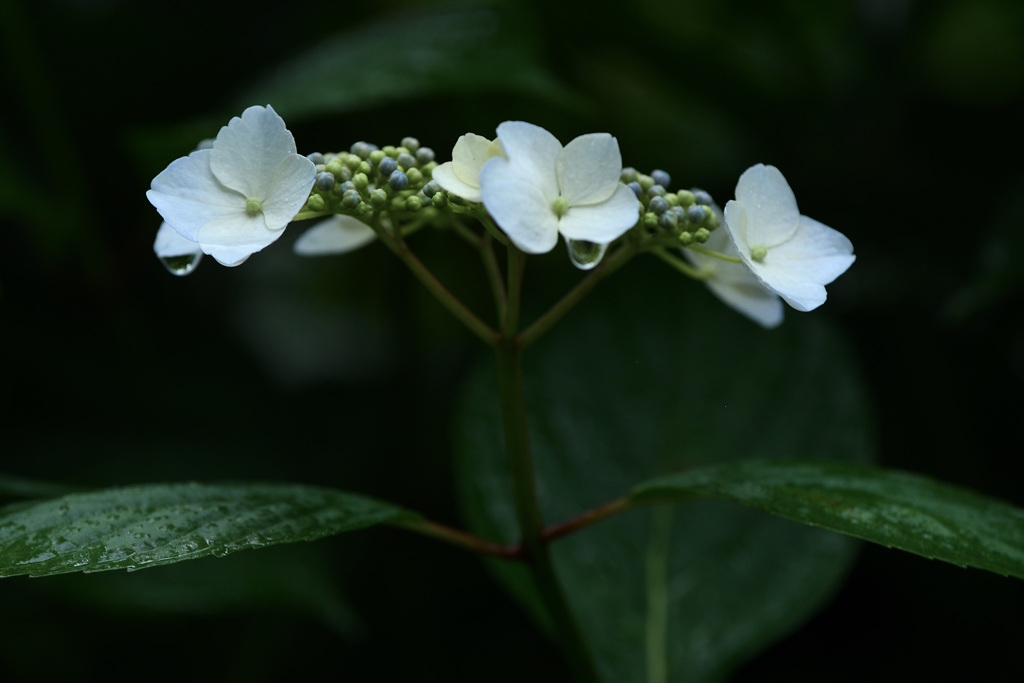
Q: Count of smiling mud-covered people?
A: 0